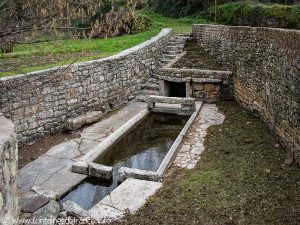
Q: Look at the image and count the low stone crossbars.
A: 2